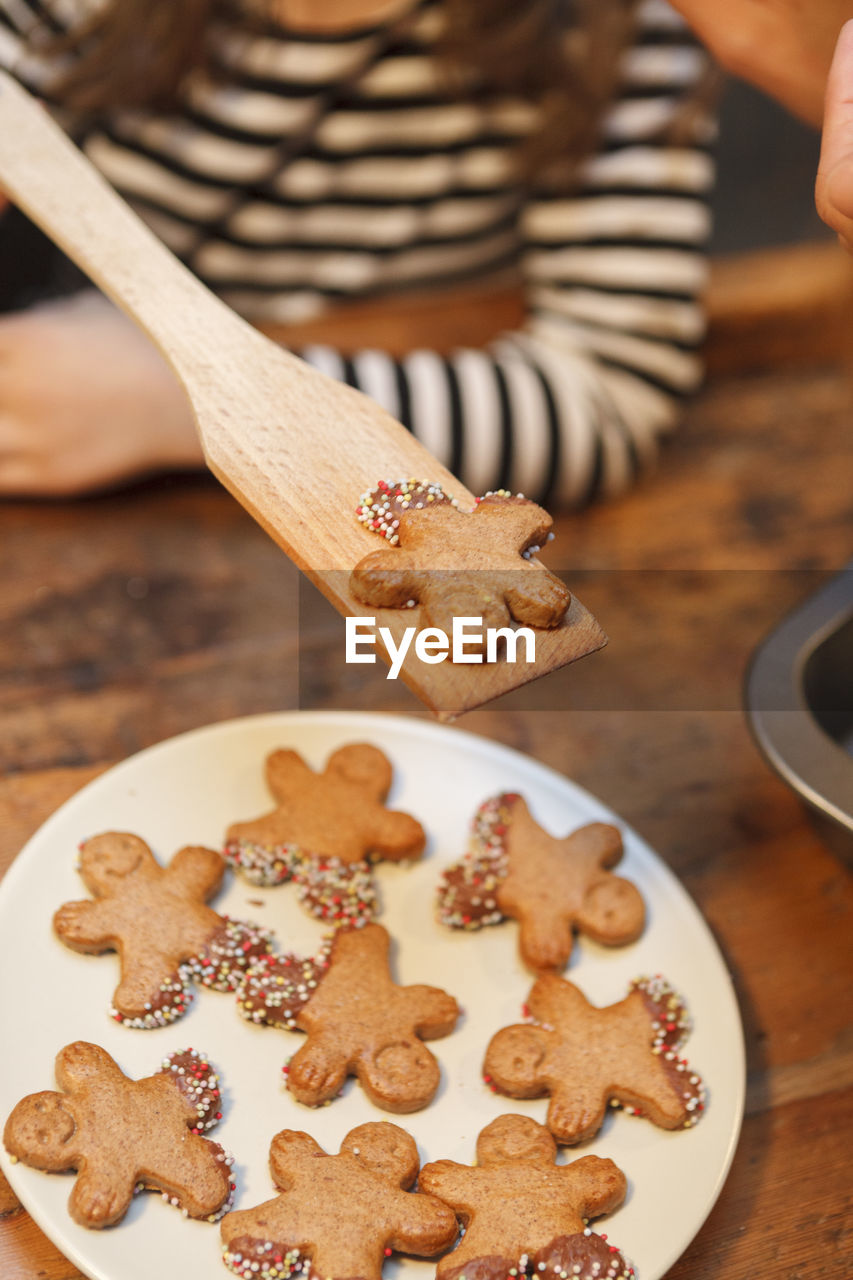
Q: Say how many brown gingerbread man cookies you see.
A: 9